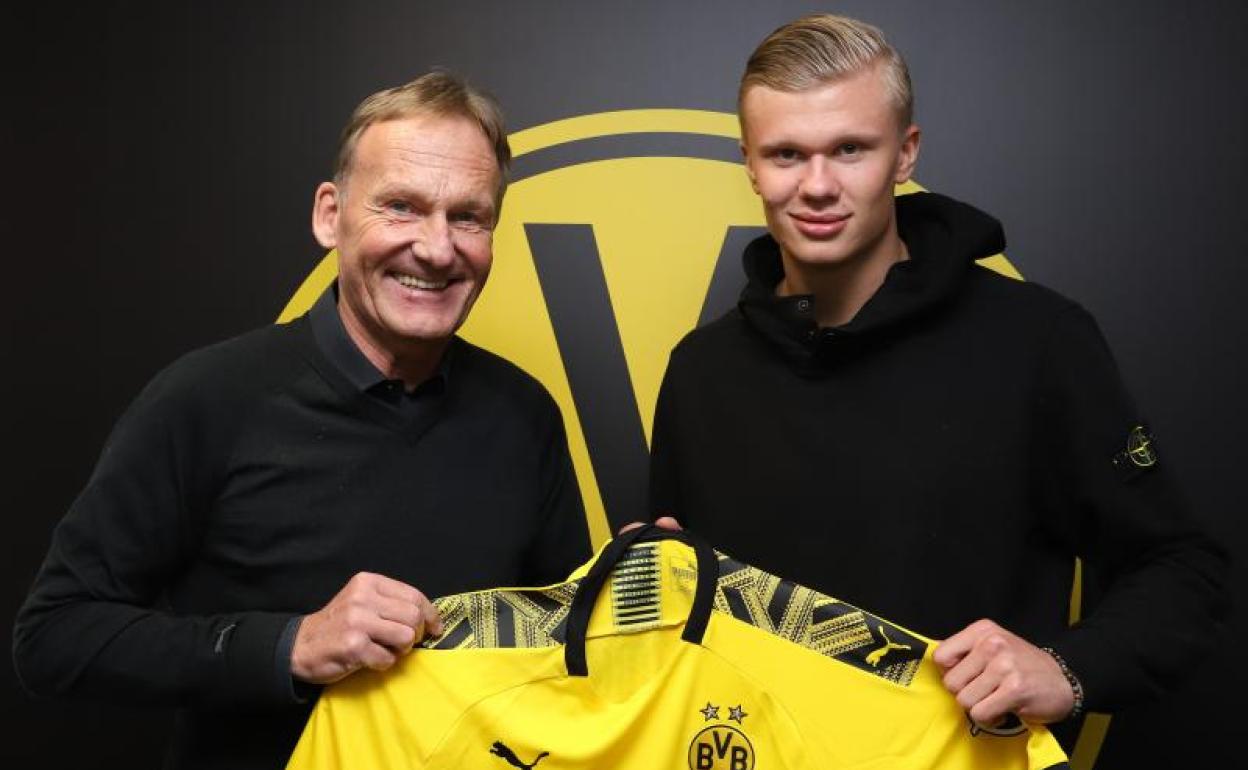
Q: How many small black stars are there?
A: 2